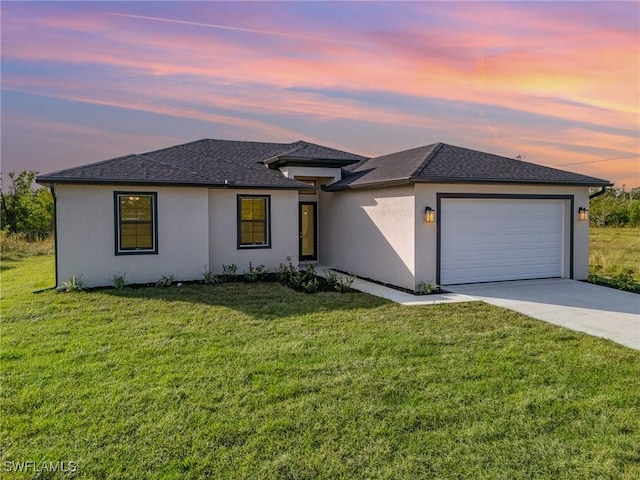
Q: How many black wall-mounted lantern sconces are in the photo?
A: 2